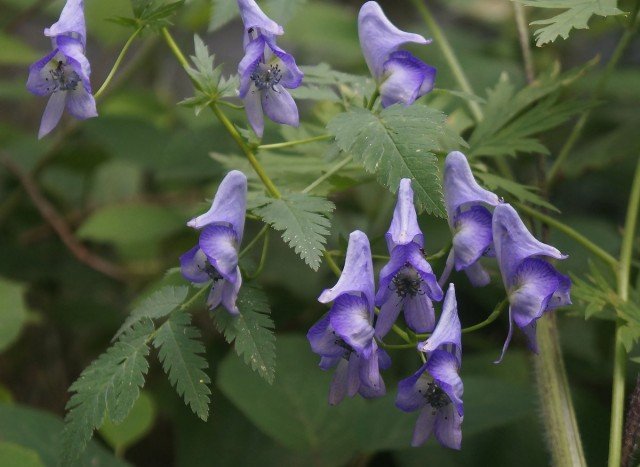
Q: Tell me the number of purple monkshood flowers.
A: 9